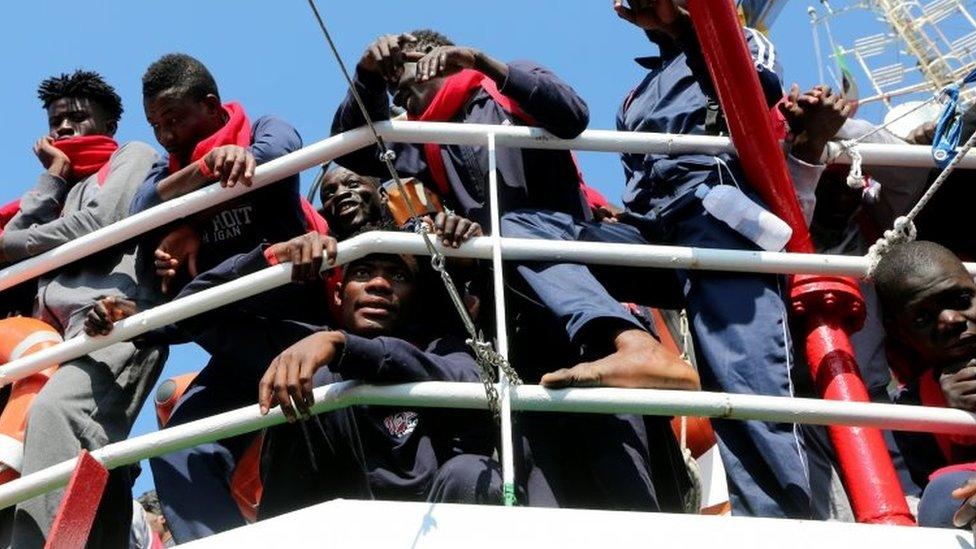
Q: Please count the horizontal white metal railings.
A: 3